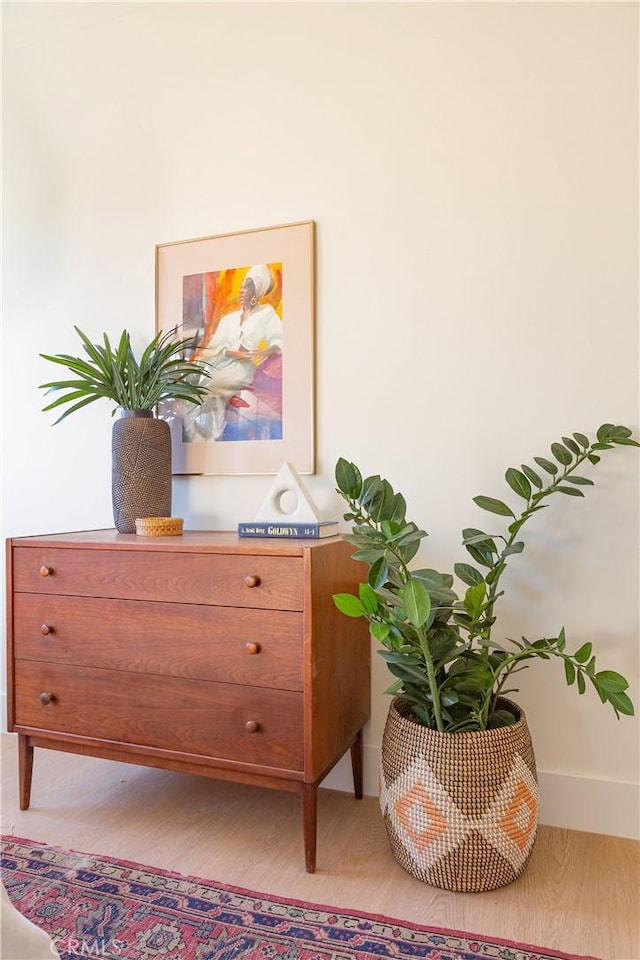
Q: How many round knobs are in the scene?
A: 6